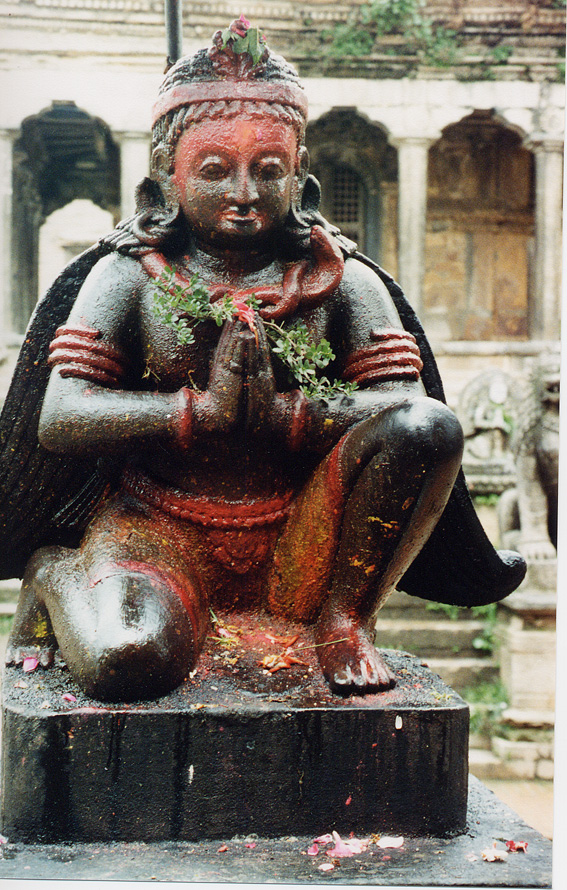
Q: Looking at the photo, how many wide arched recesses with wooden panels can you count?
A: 1